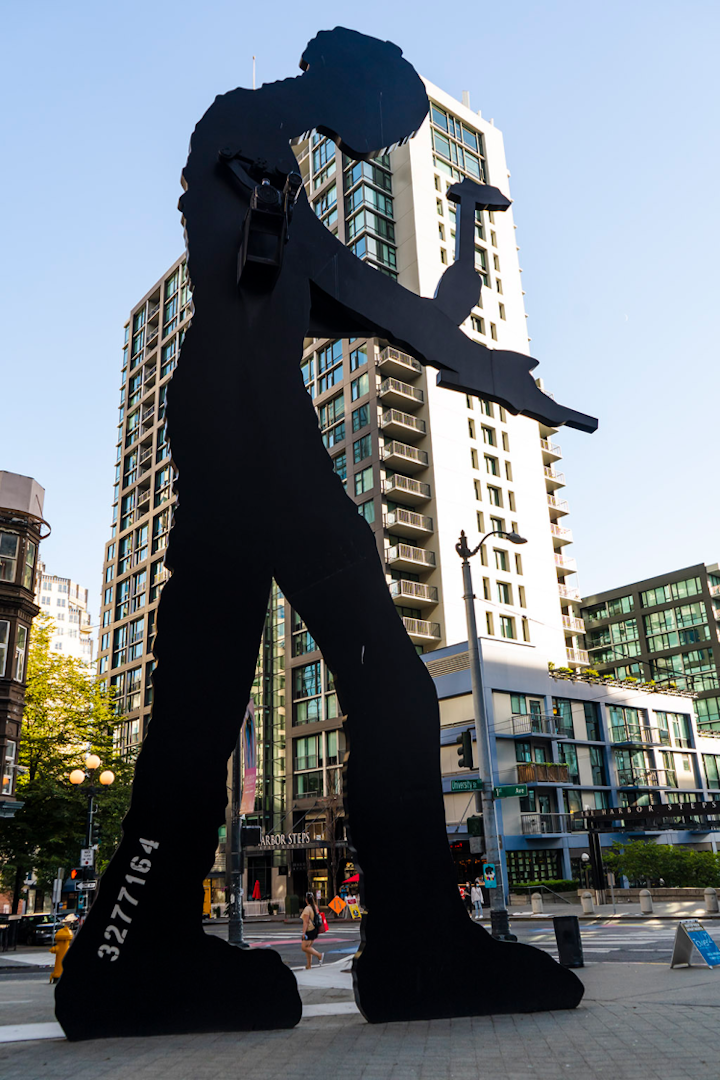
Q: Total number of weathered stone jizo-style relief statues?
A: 0